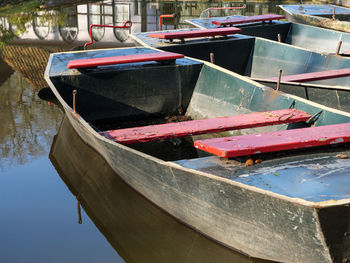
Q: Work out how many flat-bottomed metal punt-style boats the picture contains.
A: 4